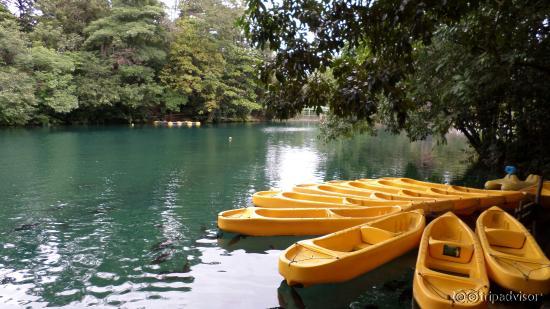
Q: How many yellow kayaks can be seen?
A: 9